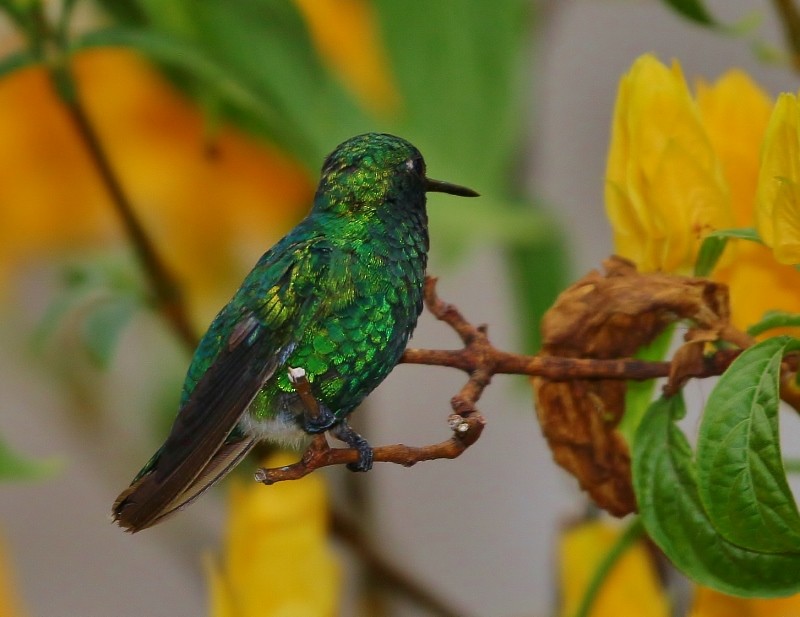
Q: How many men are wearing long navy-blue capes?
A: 0